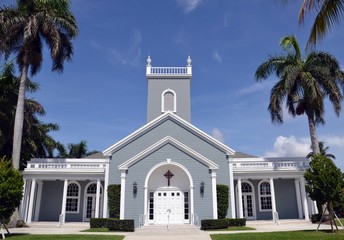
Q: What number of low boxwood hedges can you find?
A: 2